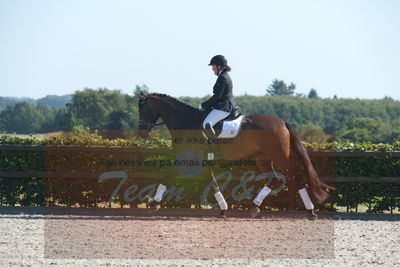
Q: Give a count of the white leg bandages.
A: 4